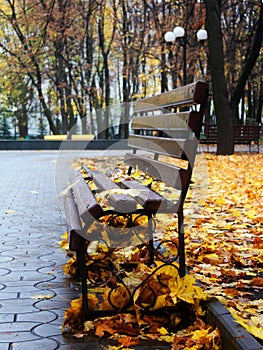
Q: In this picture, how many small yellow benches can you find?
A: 2